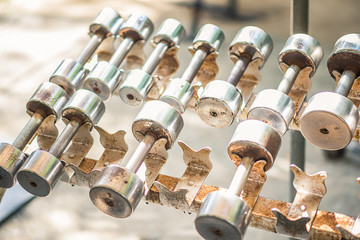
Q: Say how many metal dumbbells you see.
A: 11